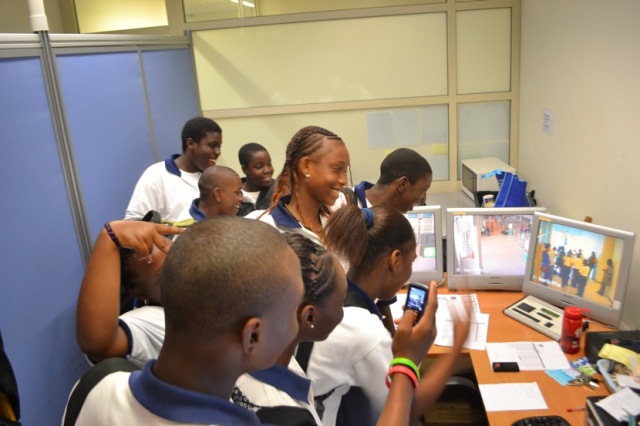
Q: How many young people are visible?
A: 9